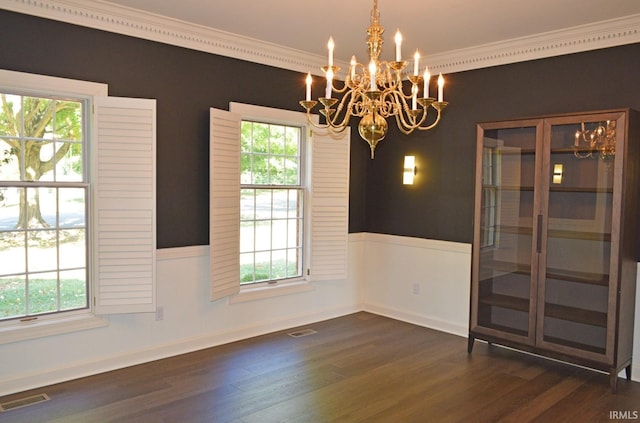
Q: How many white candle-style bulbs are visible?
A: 10